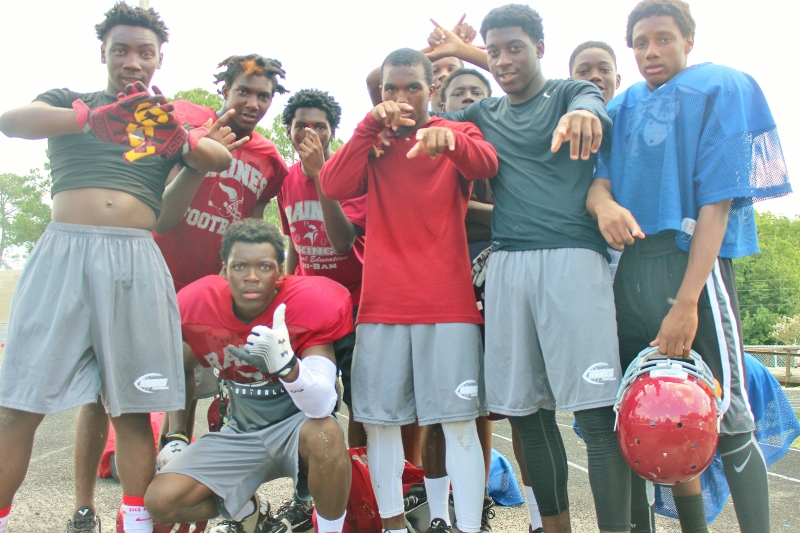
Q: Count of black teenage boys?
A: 10